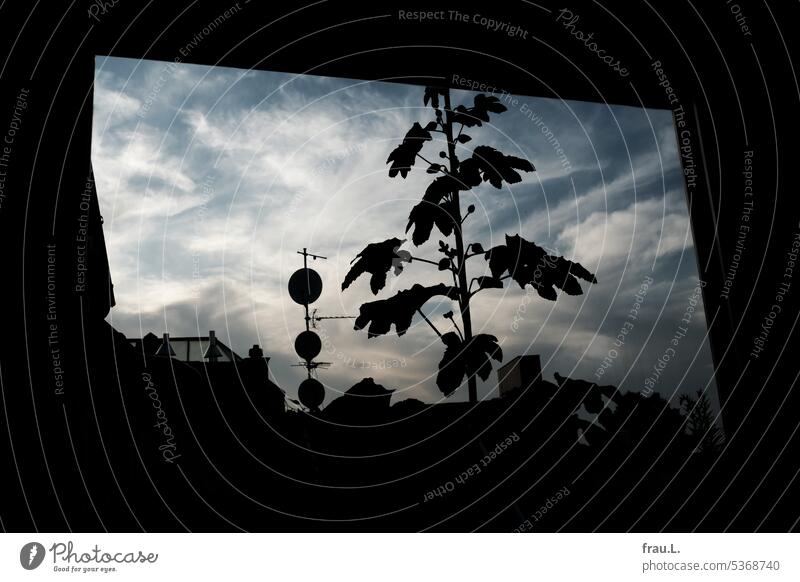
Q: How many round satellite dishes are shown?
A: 3